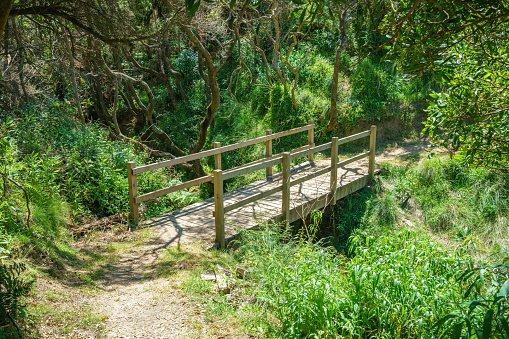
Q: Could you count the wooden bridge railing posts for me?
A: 8